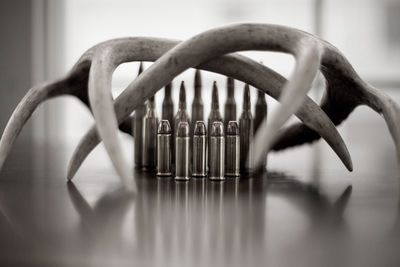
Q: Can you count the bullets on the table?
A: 14